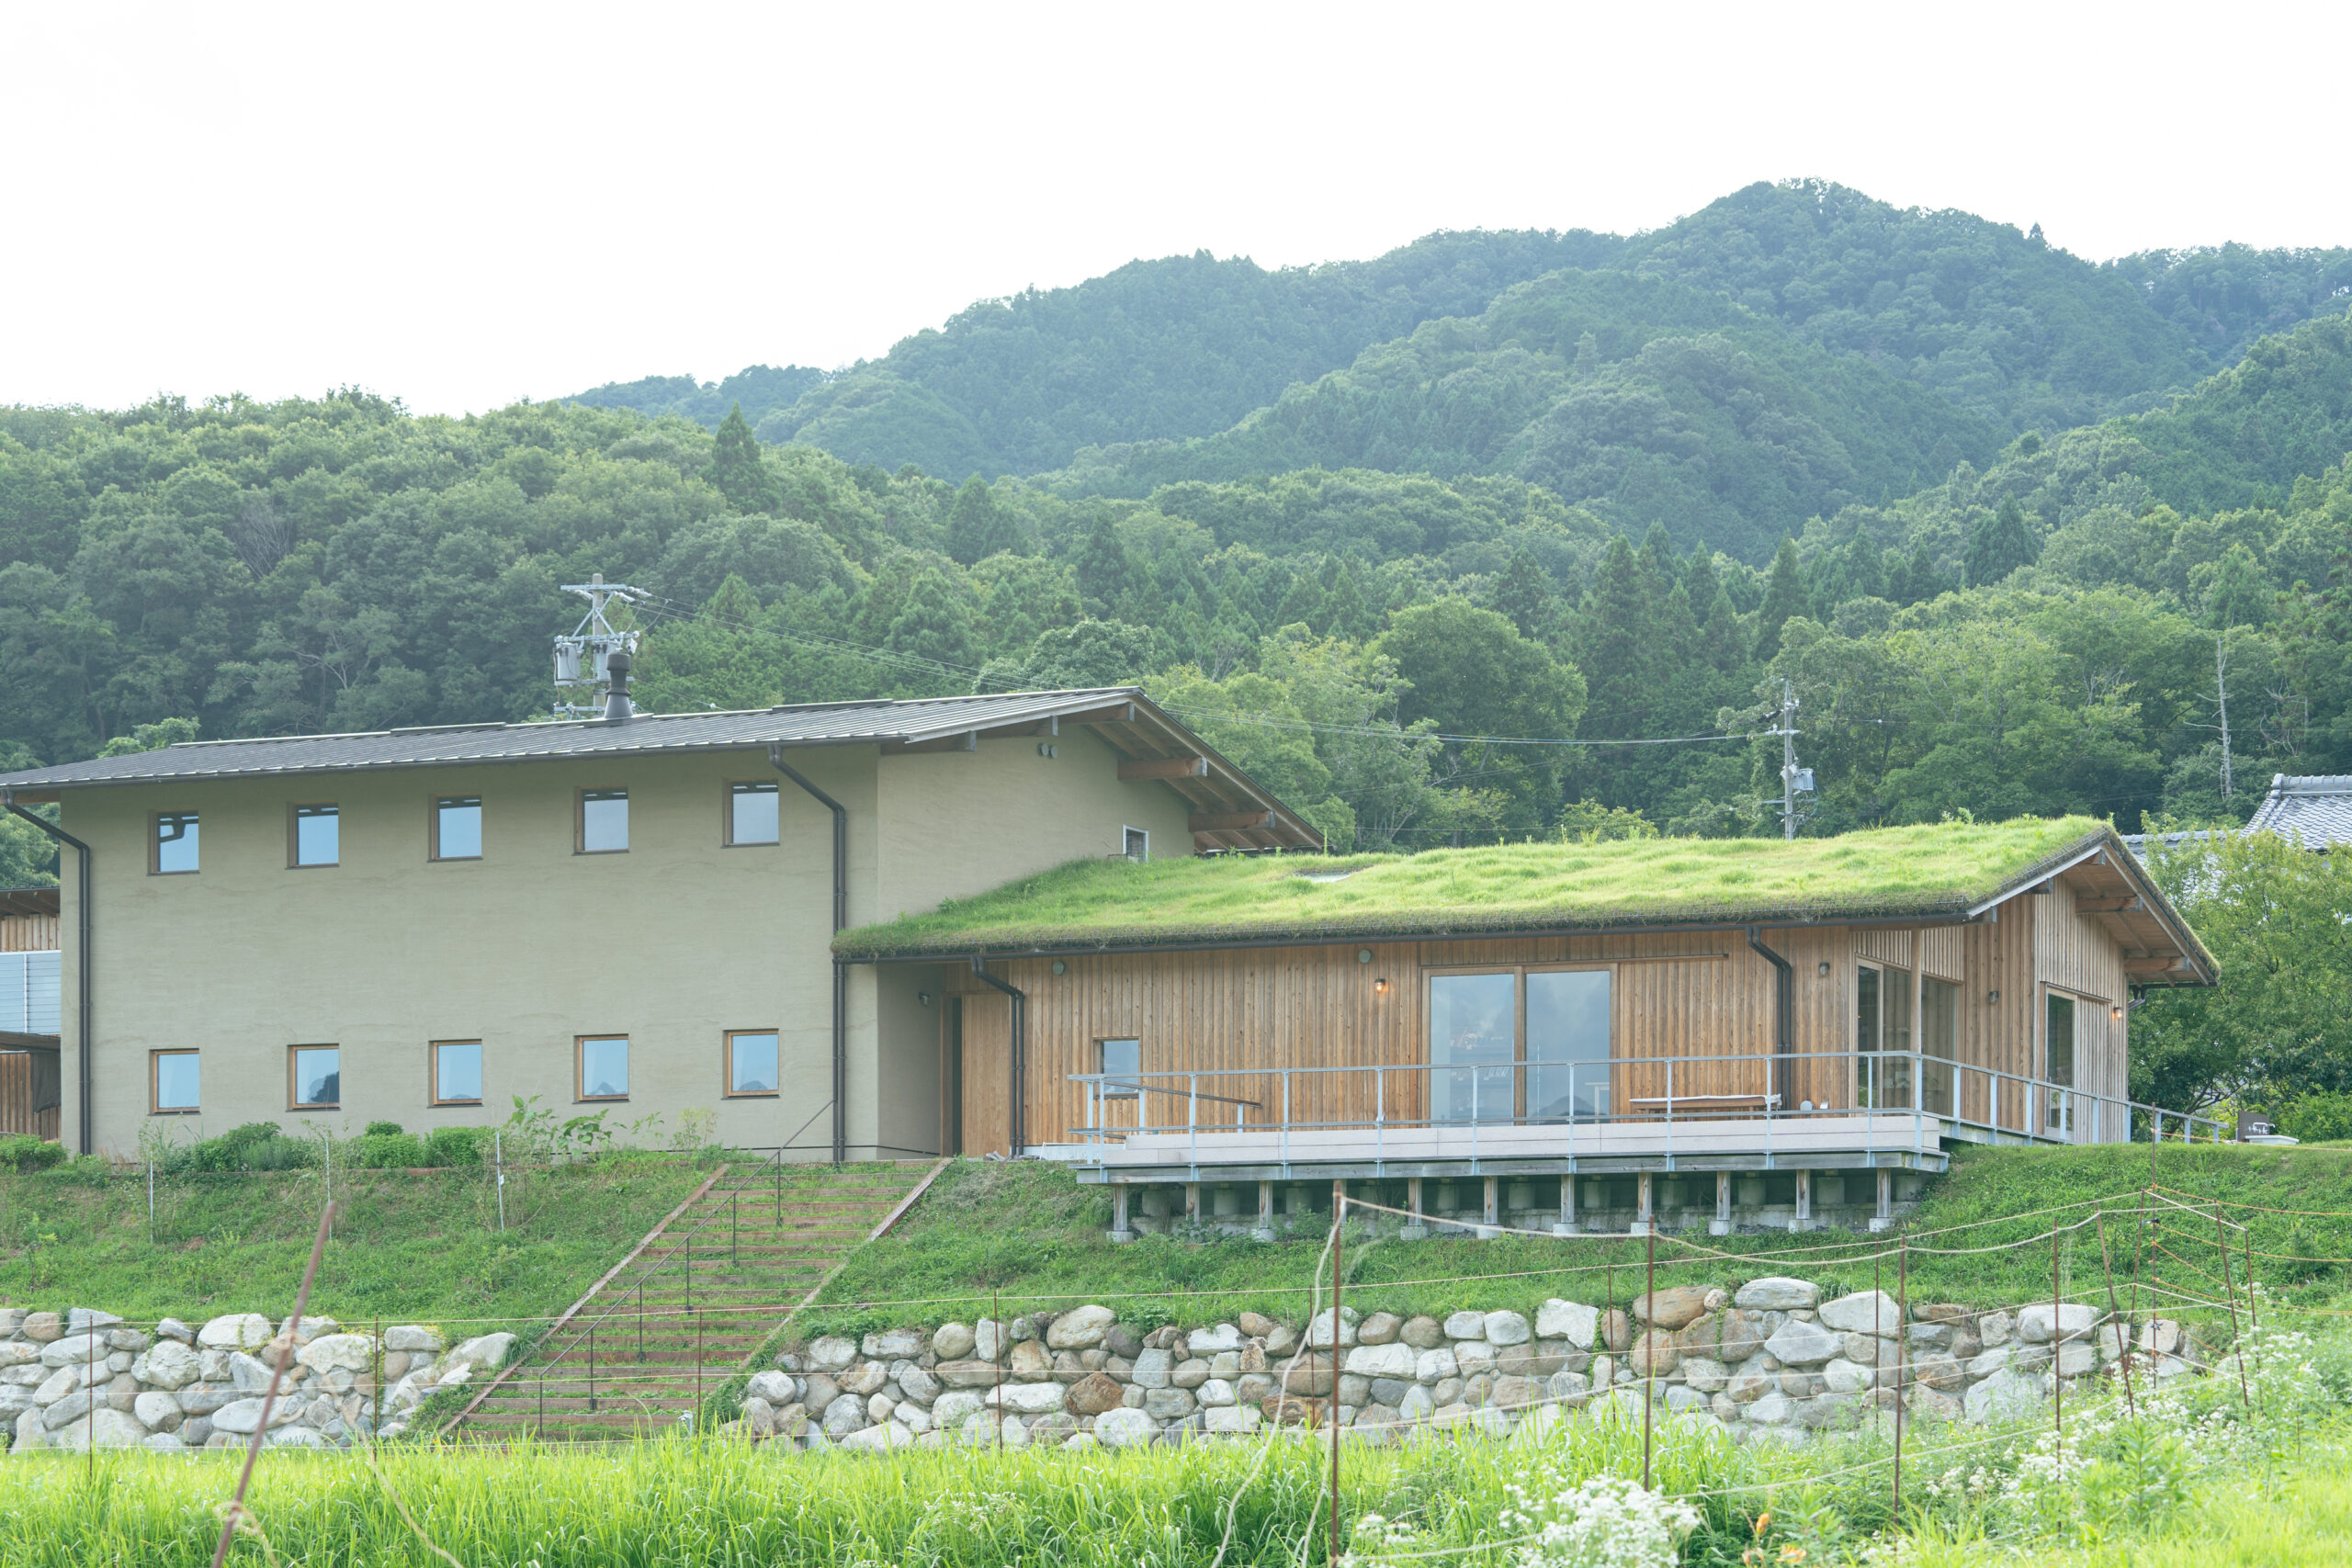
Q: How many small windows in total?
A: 12